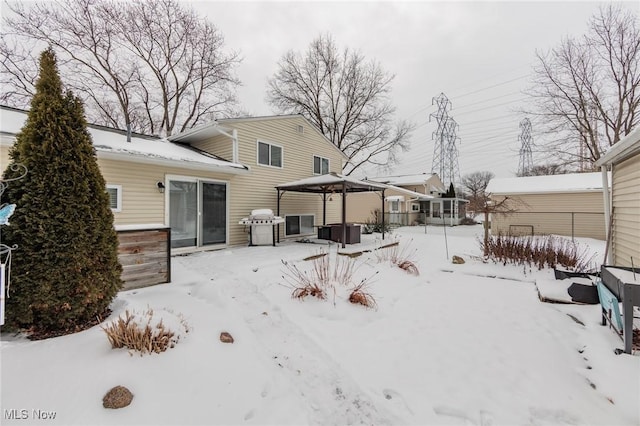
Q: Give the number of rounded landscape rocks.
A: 3